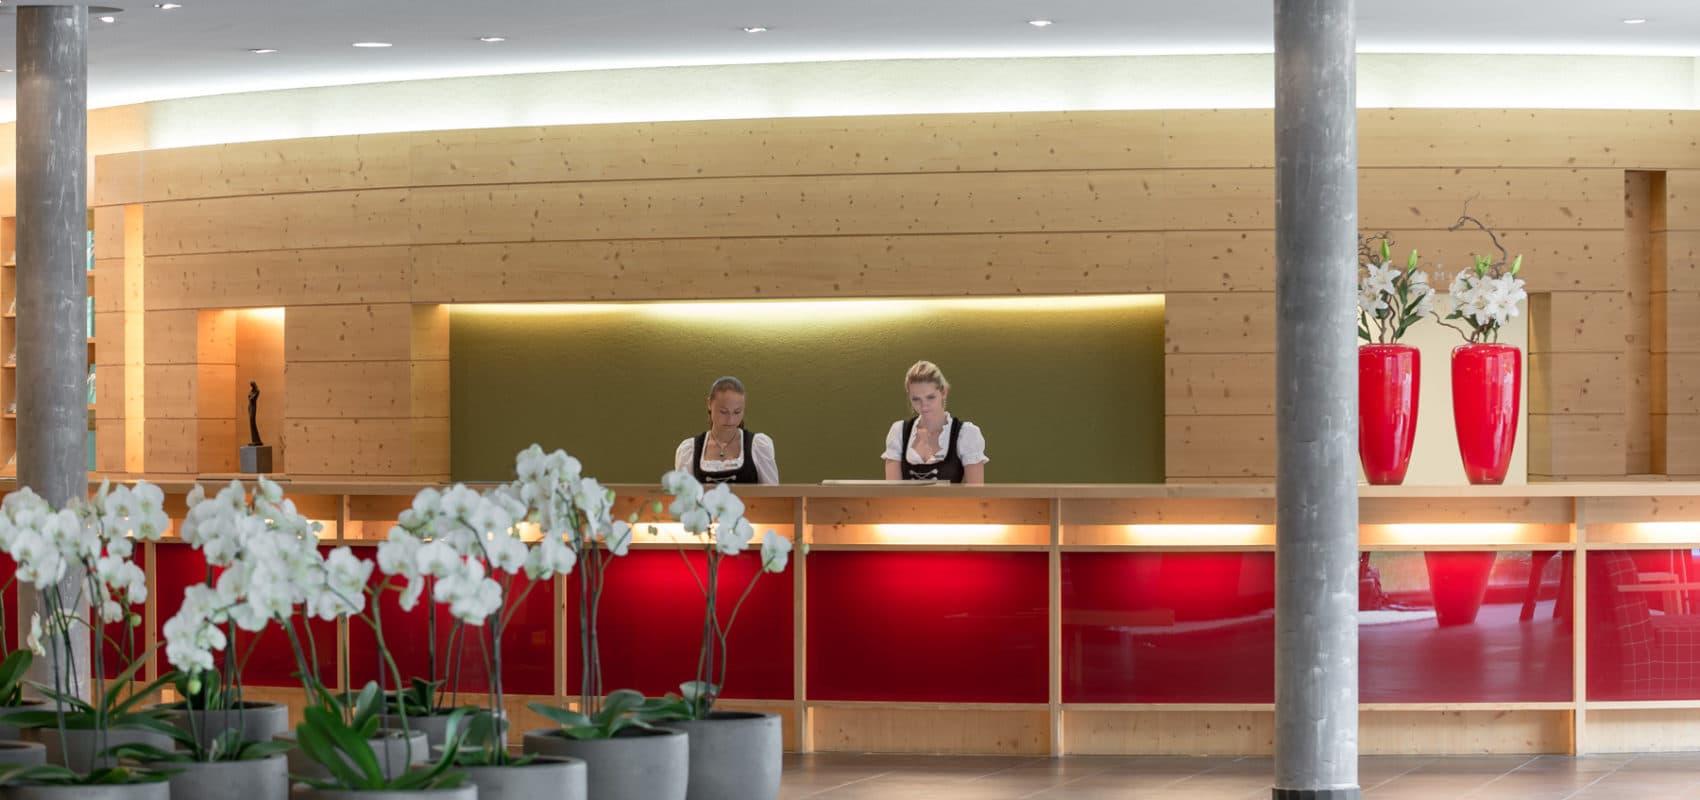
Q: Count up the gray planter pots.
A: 12